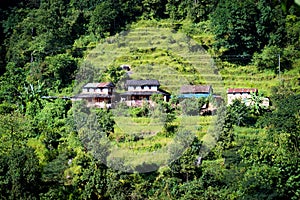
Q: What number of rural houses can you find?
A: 4